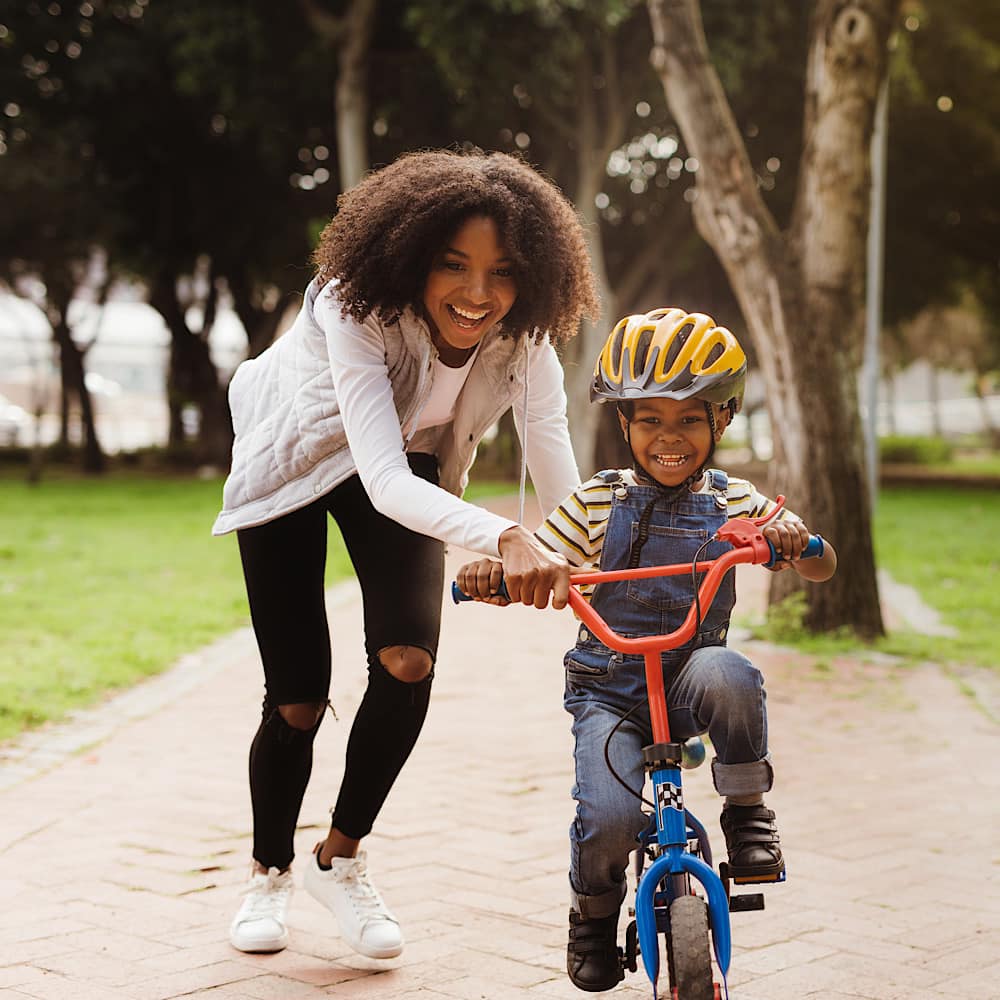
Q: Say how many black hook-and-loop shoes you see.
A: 2